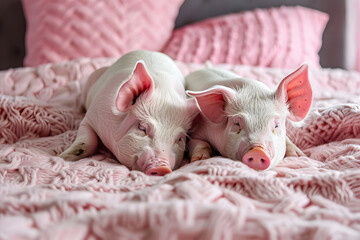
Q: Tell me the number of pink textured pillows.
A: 2